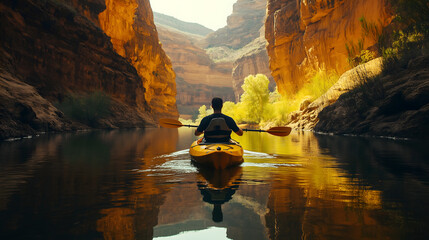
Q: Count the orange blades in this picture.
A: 2